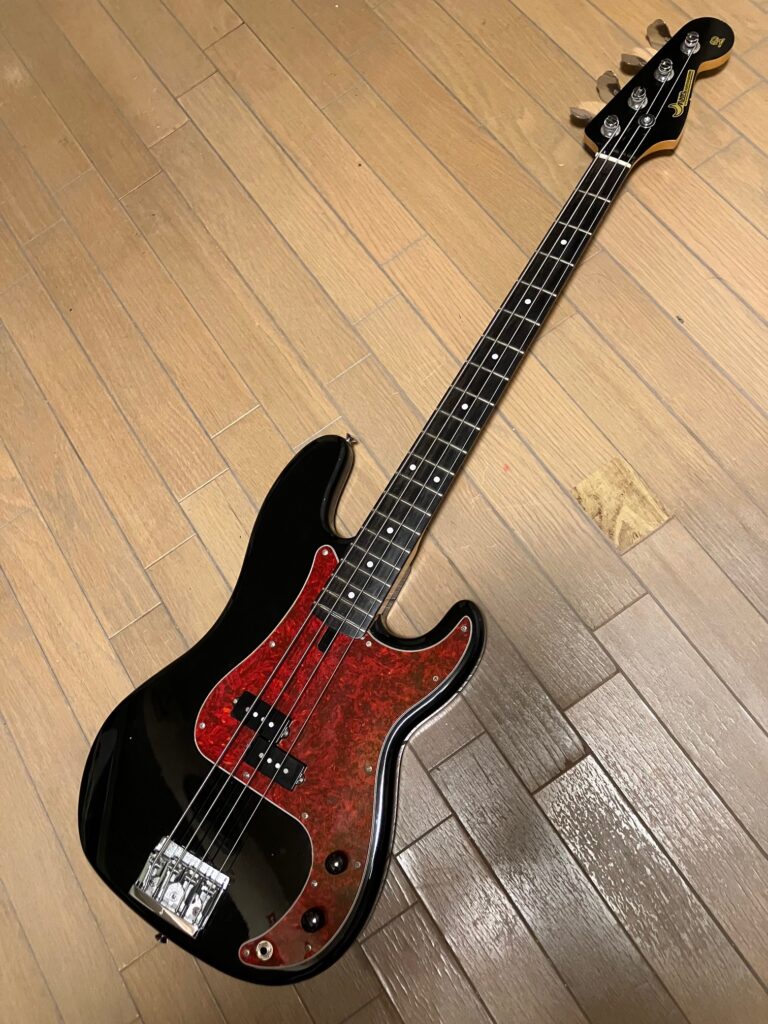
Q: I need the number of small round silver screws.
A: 13